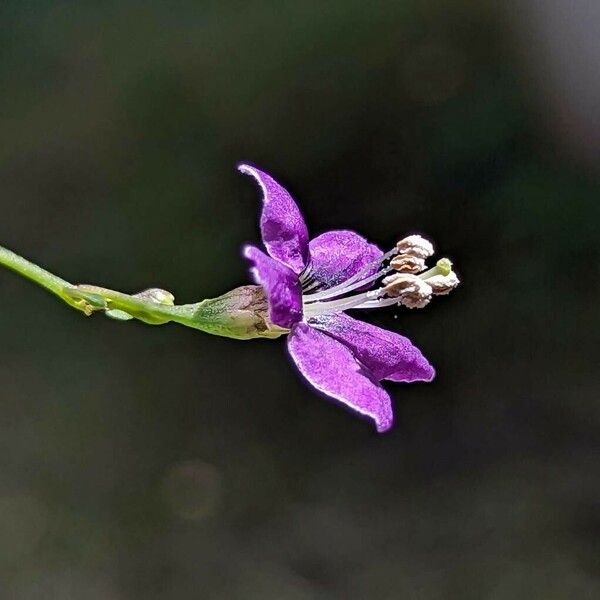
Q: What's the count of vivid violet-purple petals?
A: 5